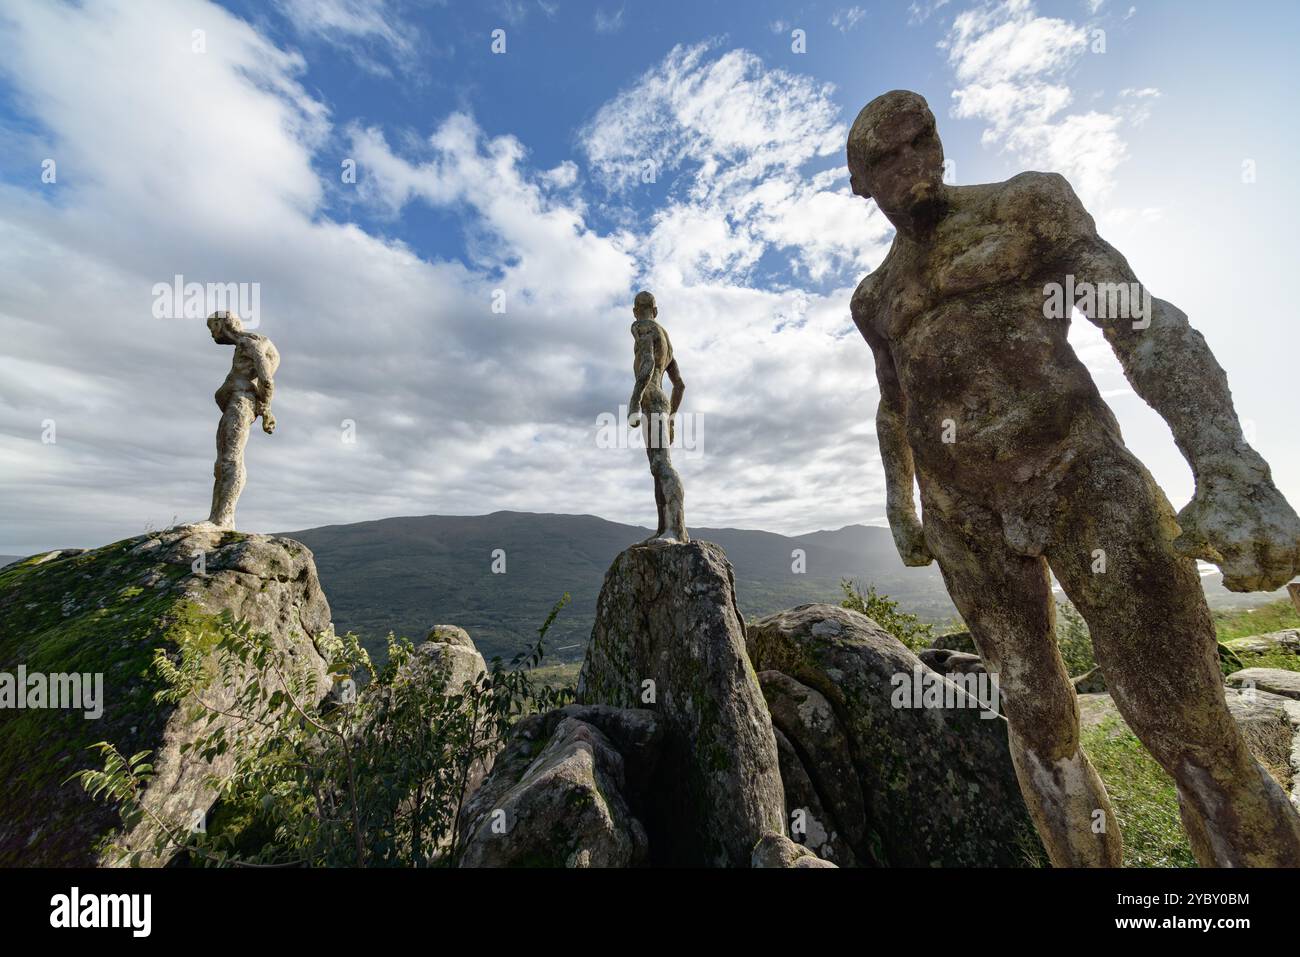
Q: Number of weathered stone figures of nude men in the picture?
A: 3